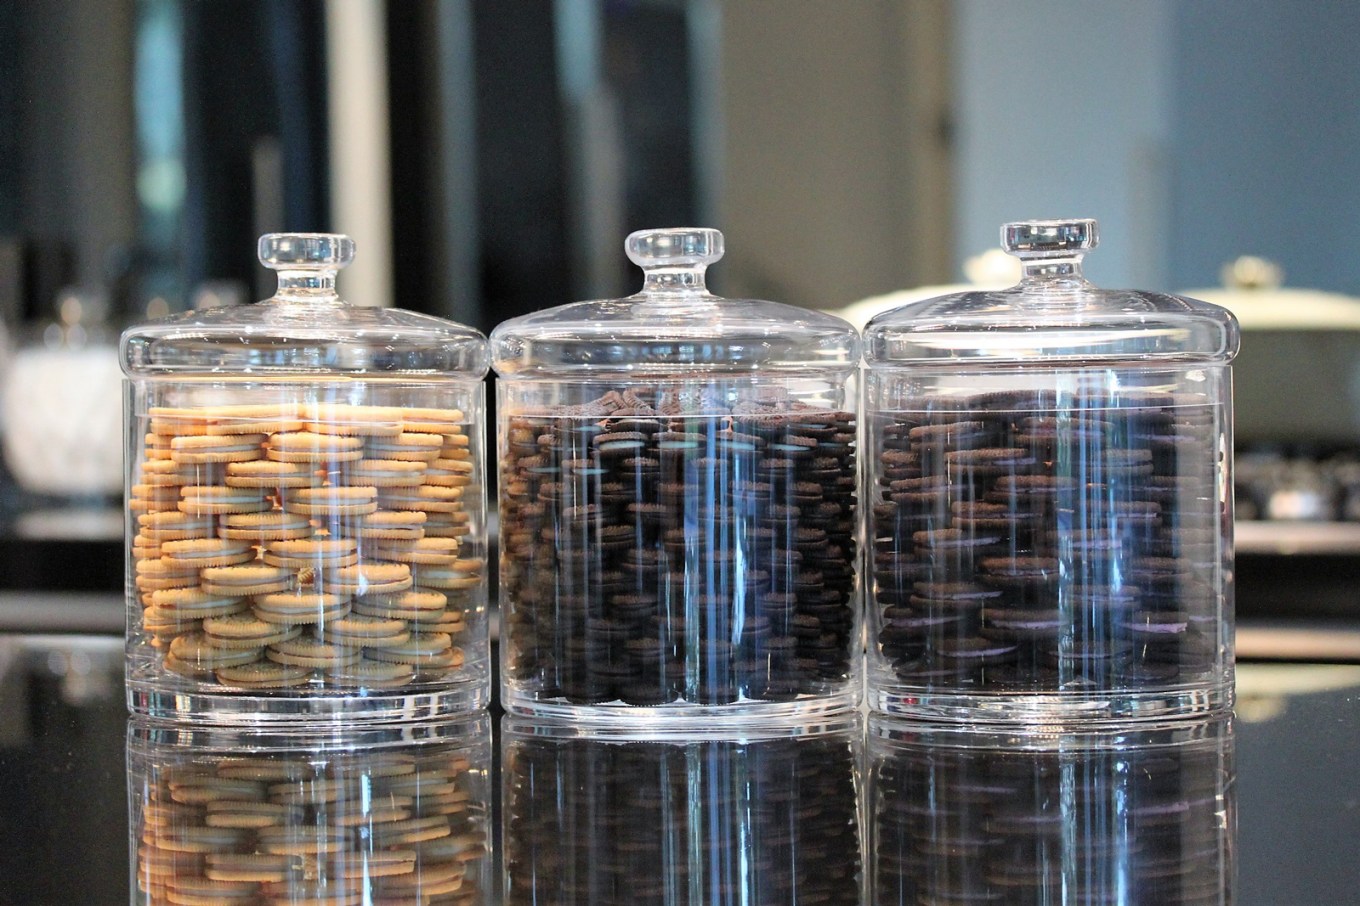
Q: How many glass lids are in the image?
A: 3